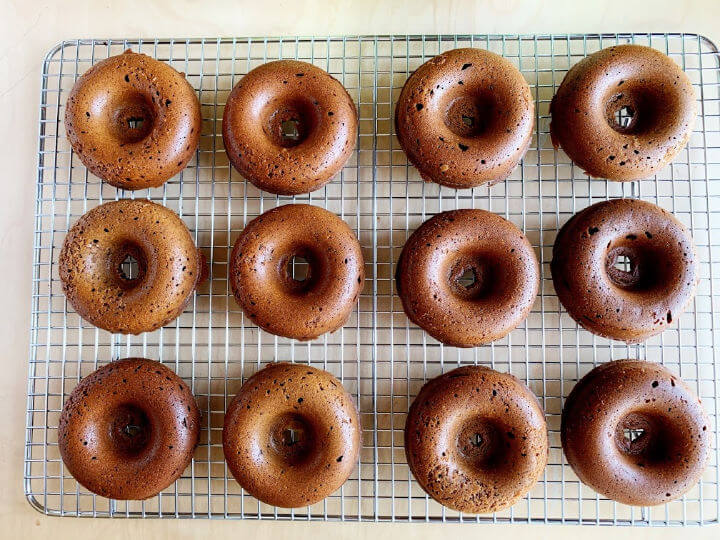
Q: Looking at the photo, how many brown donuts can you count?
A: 12